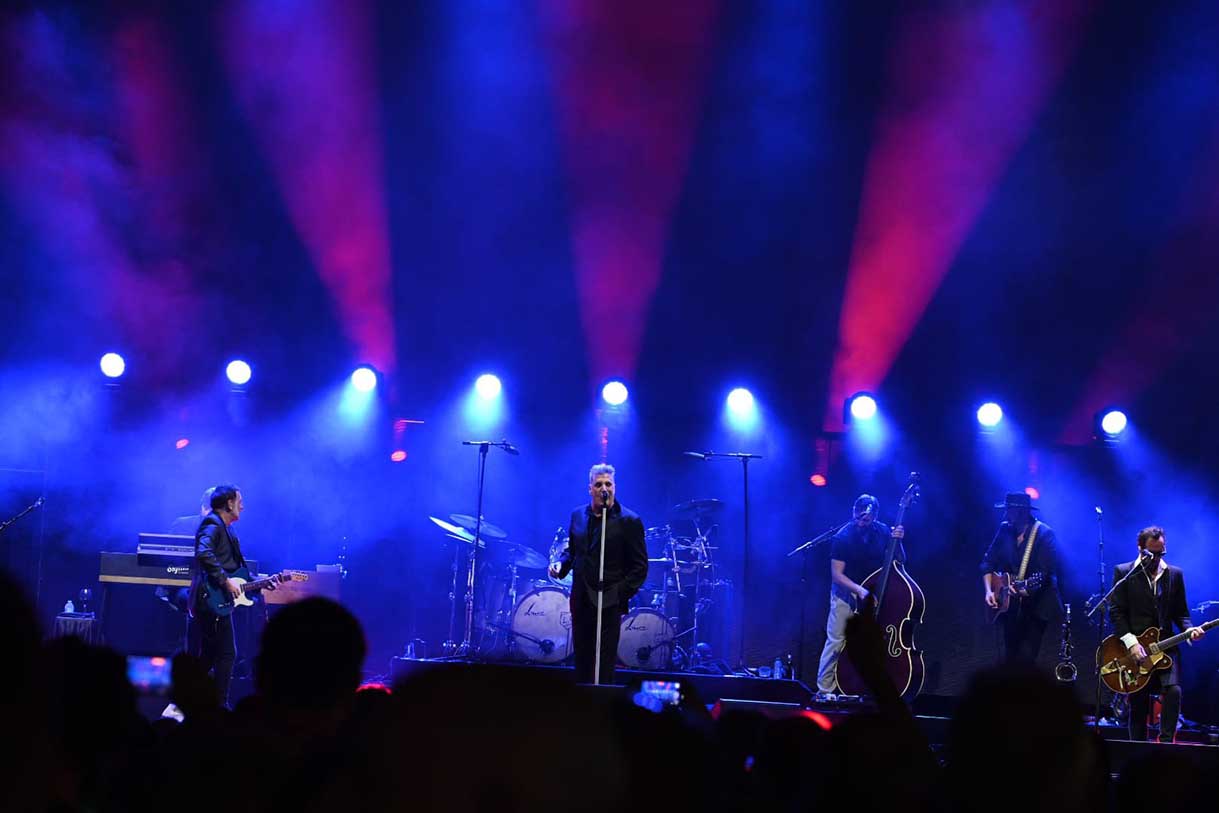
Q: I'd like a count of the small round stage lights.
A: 9